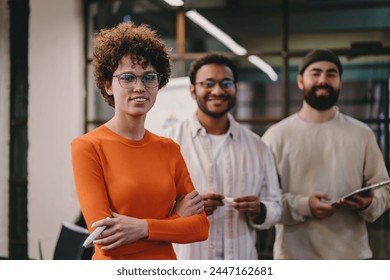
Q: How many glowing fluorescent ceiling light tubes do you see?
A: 3